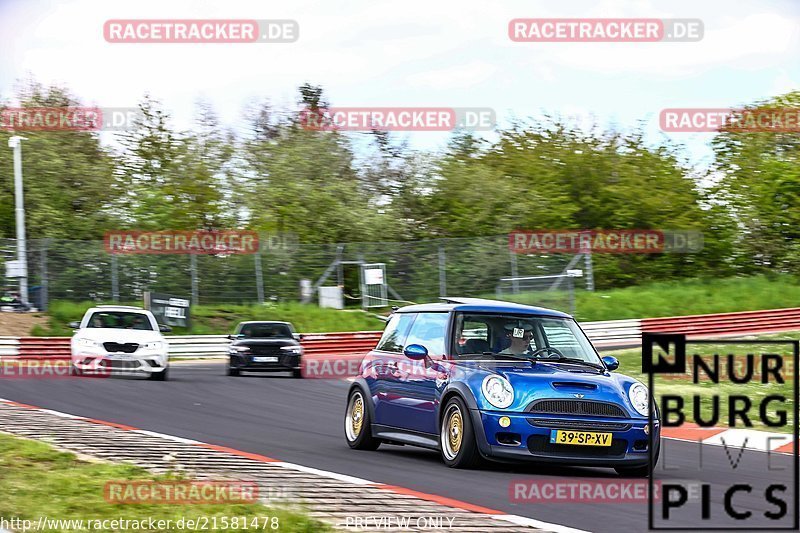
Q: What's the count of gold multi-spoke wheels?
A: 2